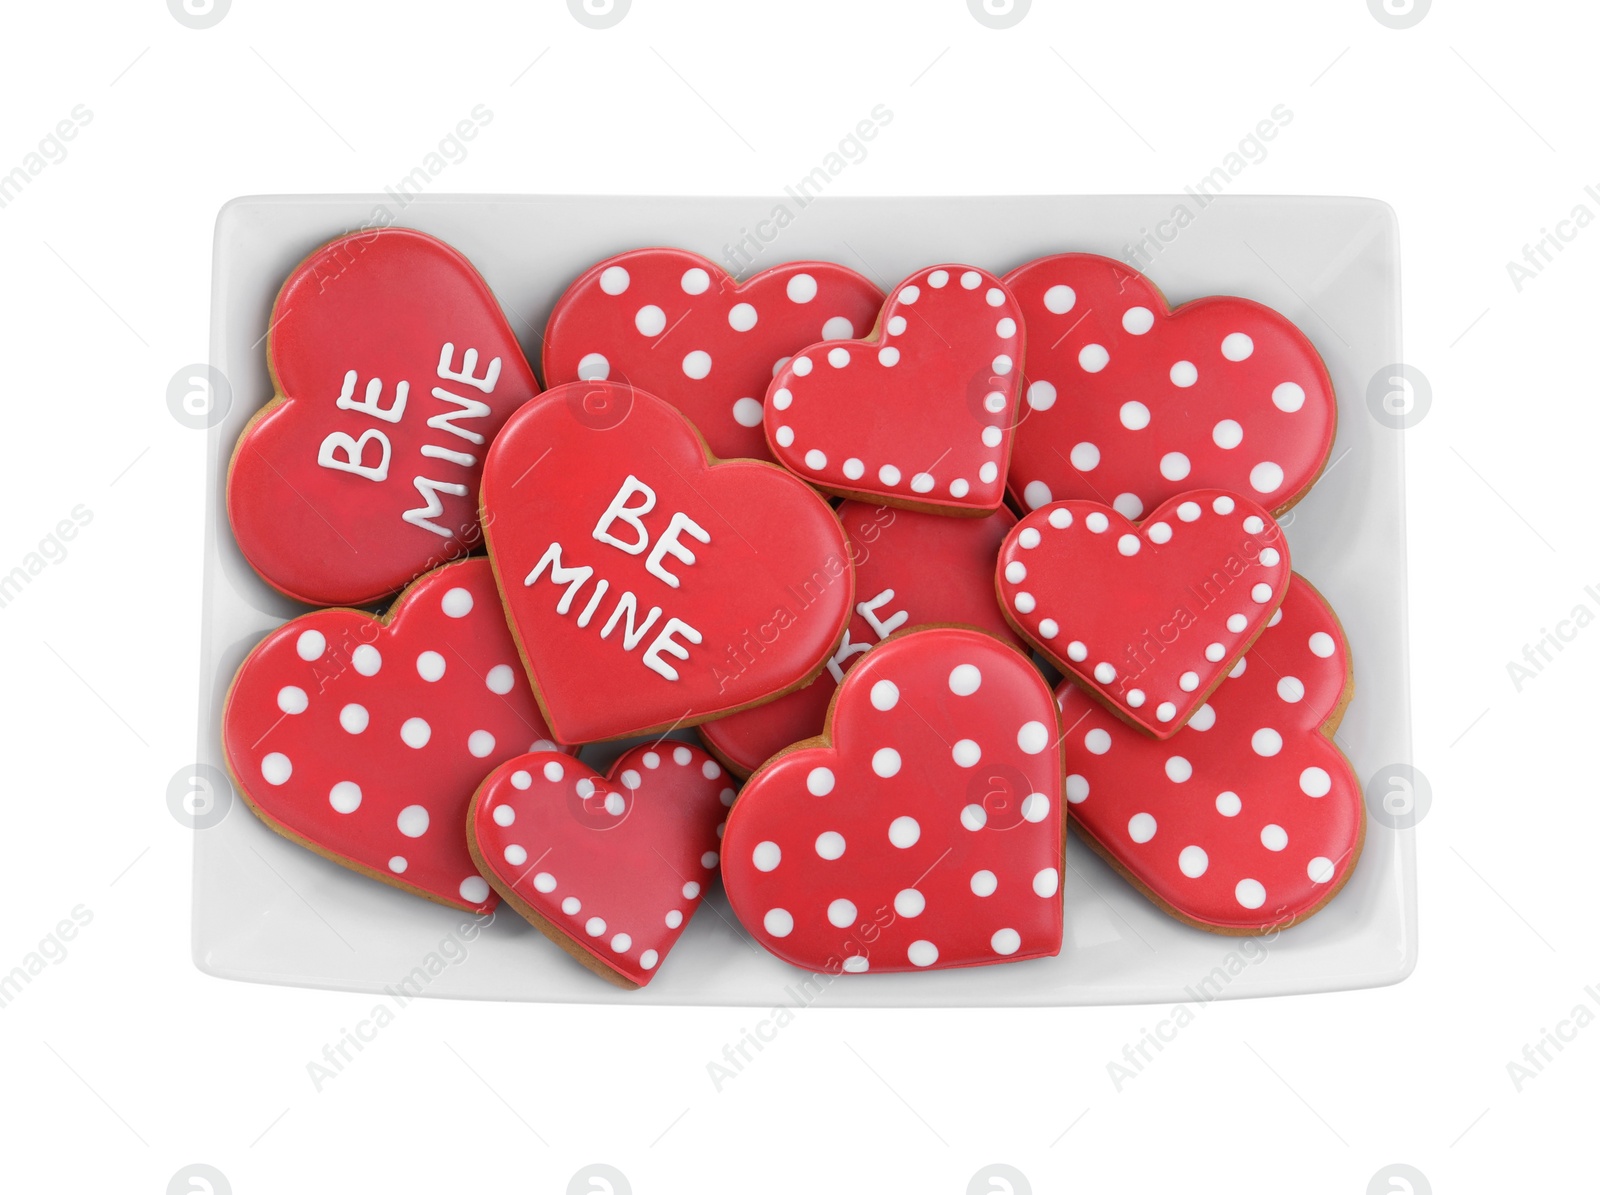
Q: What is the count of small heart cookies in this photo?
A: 3